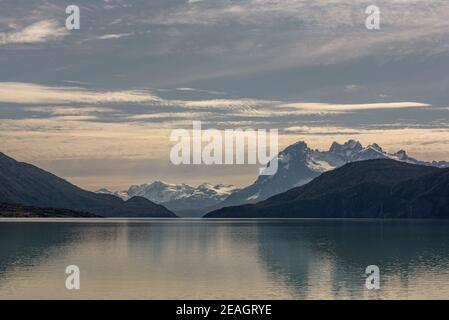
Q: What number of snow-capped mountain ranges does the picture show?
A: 2